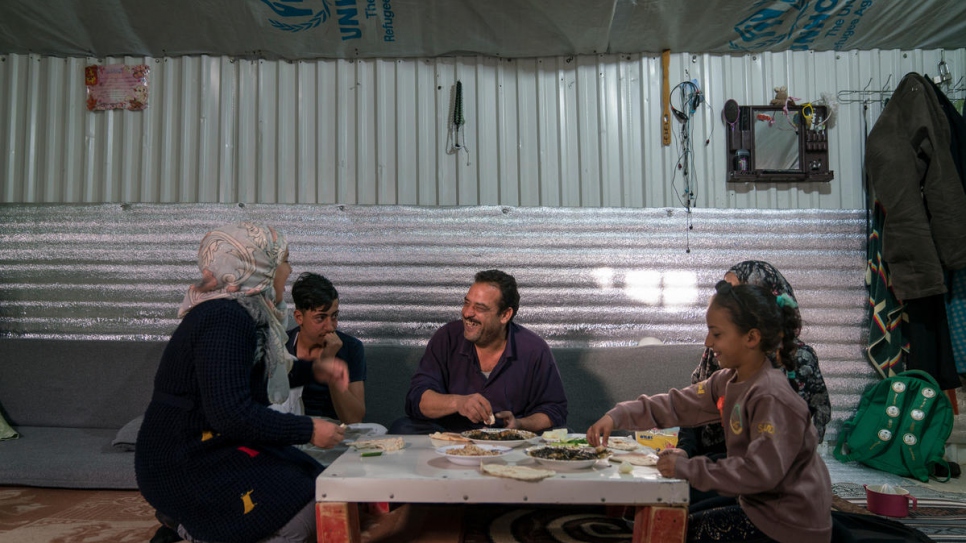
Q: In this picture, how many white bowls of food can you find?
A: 3